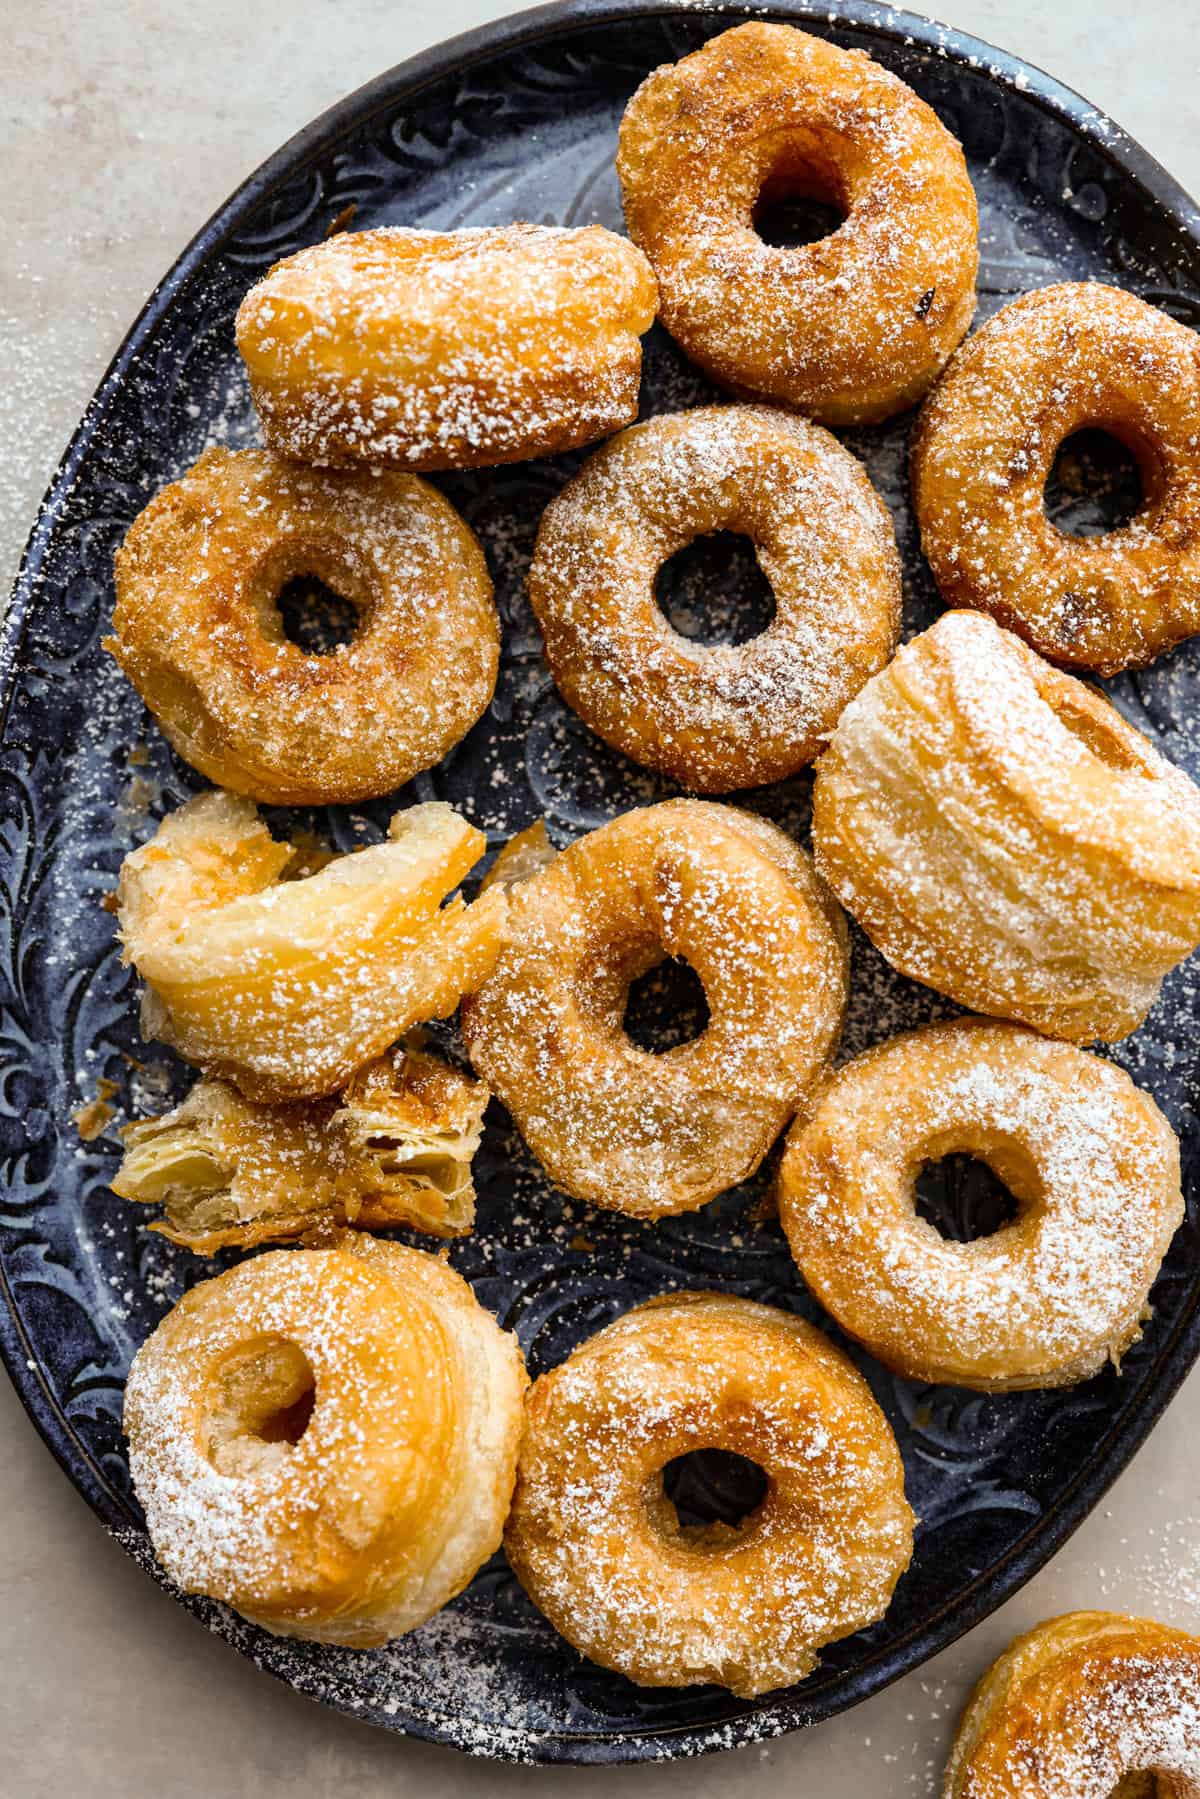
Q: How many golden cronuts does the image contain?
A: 12